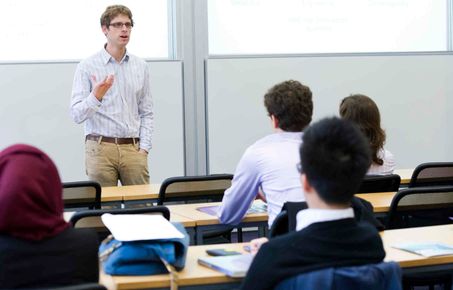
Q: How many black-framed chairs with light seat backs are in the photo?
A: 5